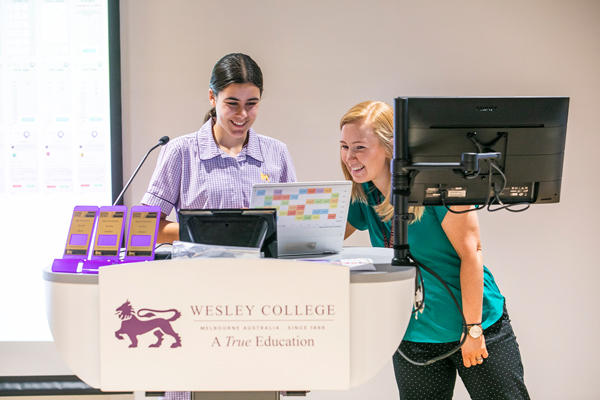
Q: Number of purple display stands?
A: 3